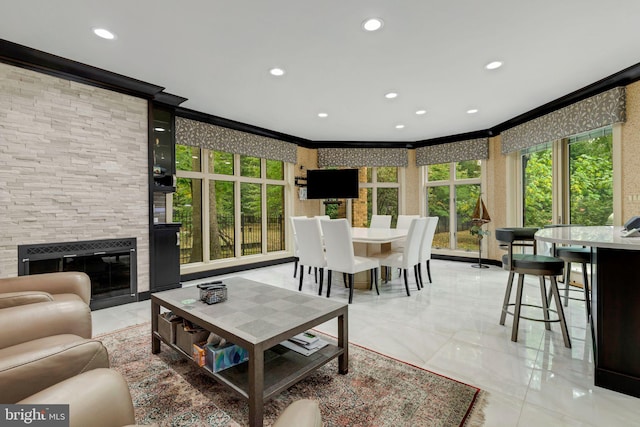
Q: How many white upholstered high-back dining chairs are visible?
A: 8